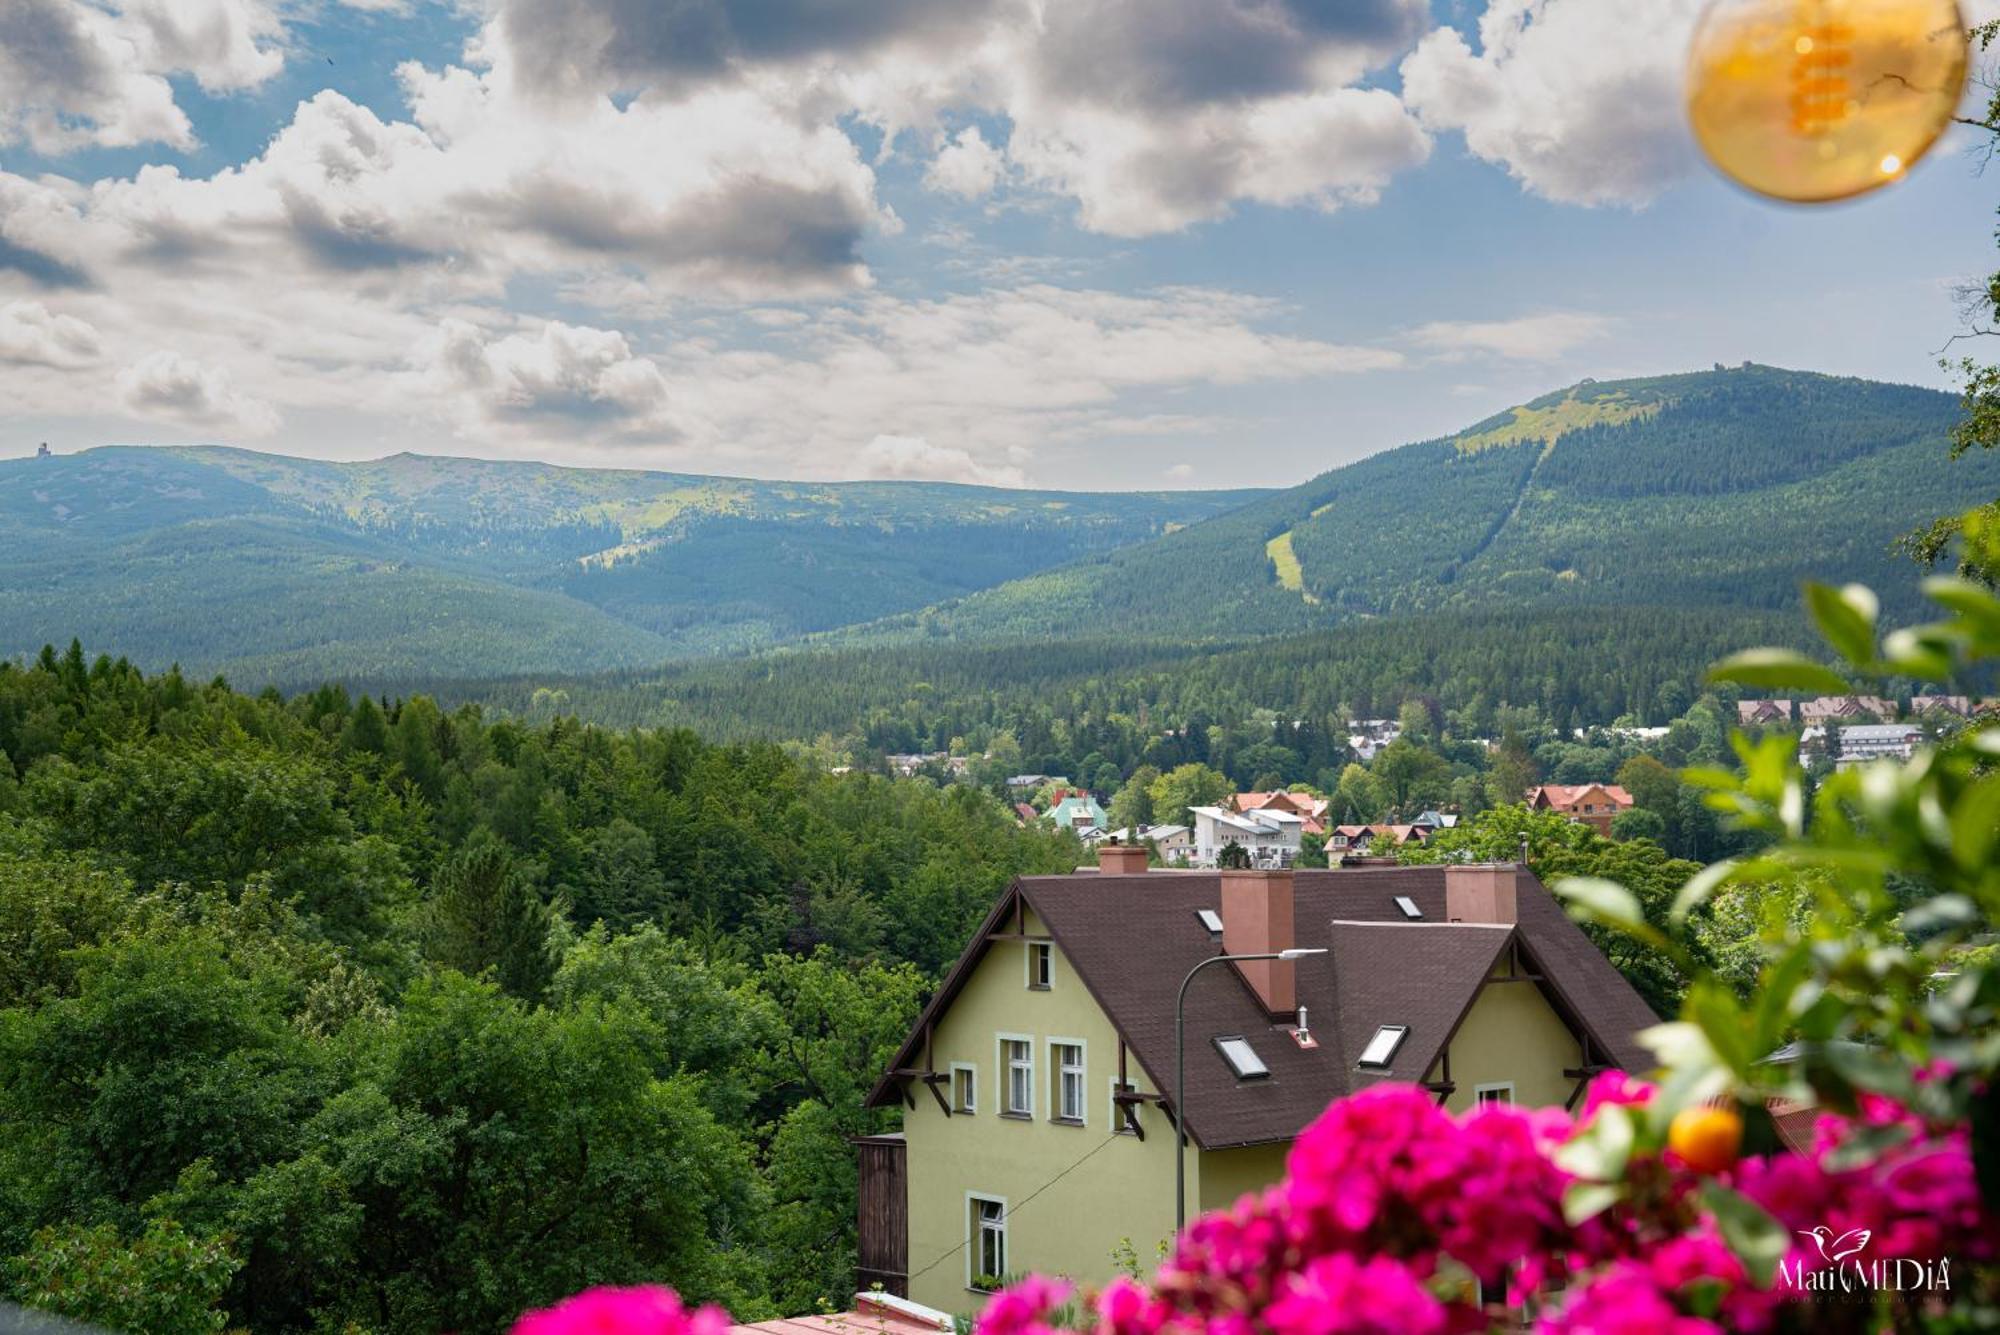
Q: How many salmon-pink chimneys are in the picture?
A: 3